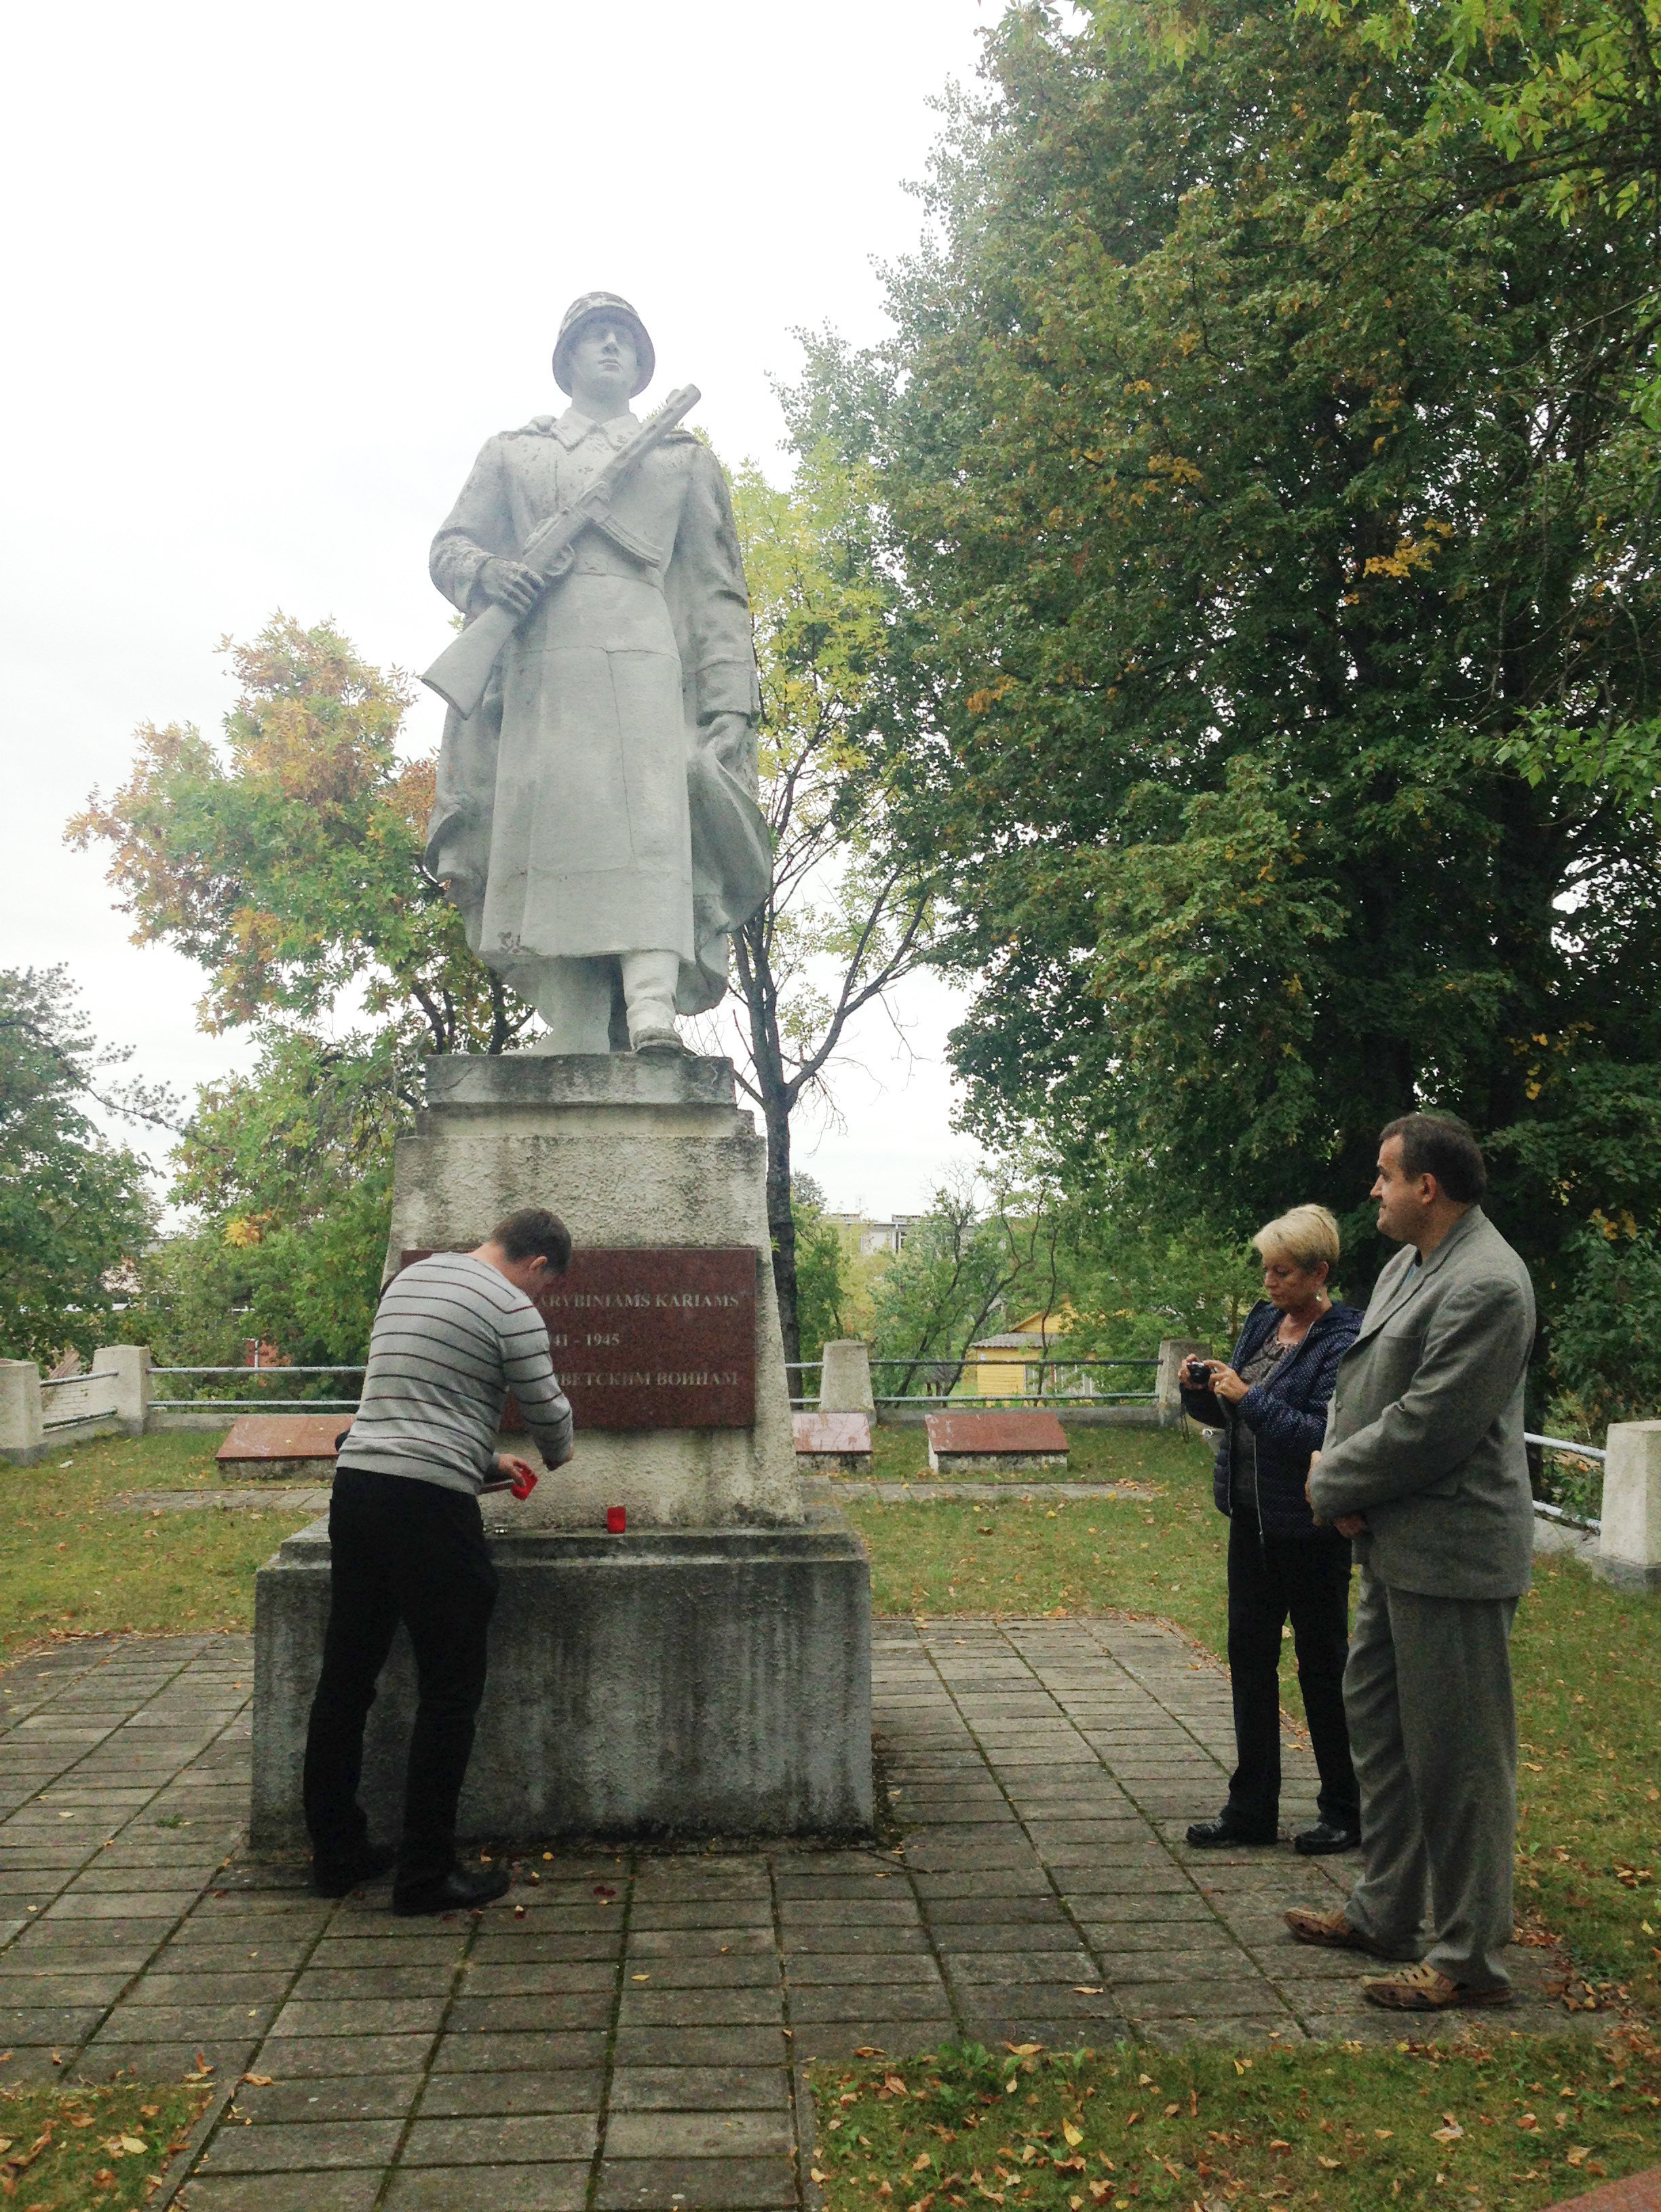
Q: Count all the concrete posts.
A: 5